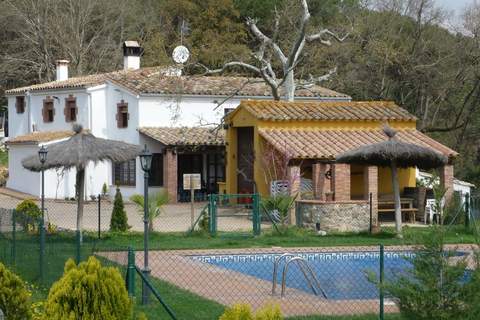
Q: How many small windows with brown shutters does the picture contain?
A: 4